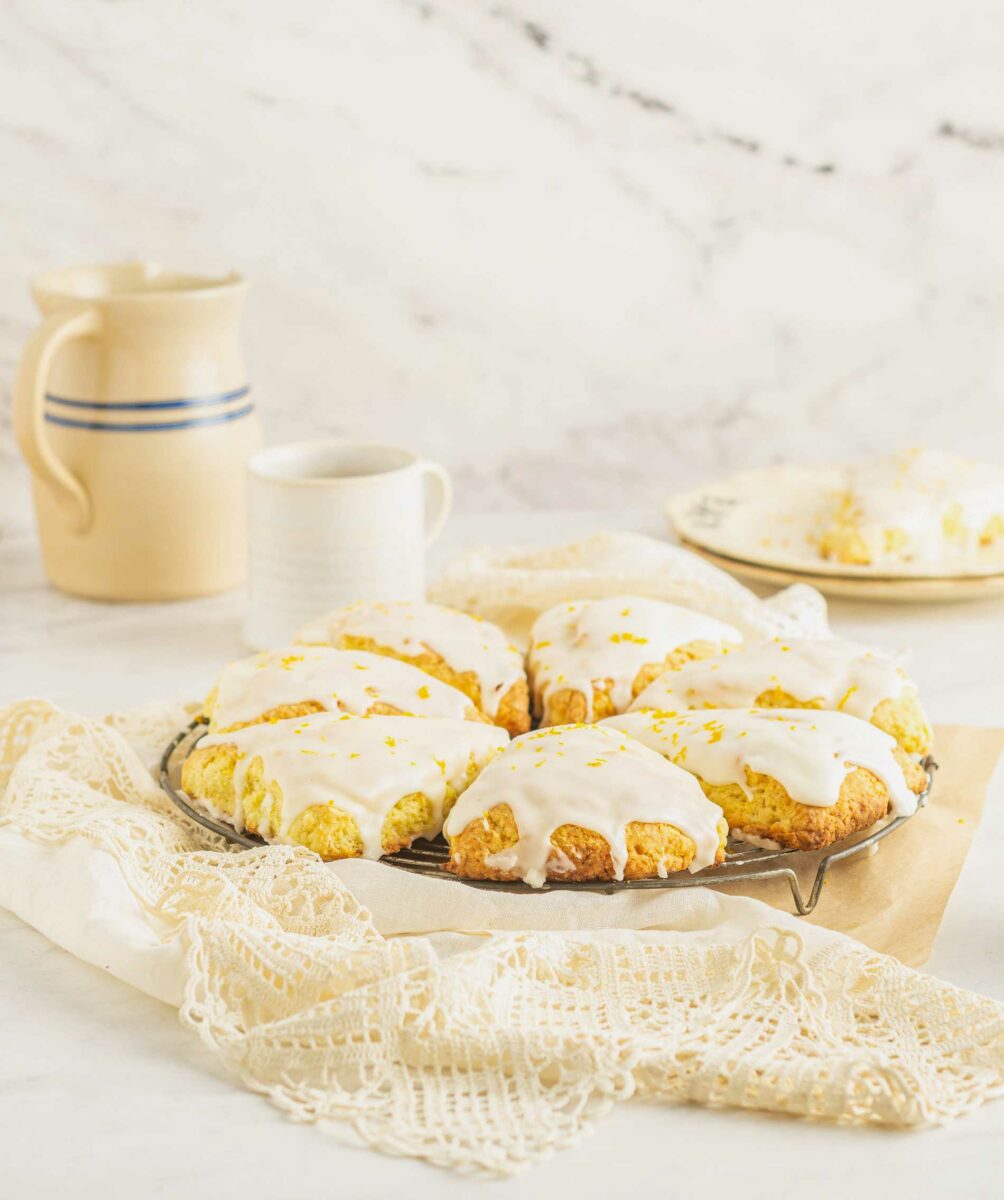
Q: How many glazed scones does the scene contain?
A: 8